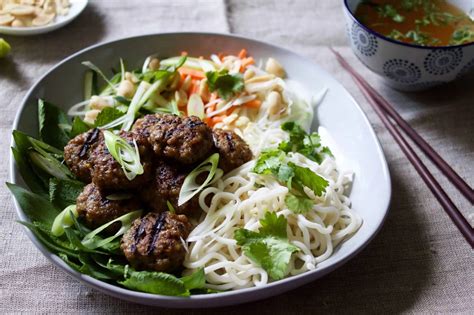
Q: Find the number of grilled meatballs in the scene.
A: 7